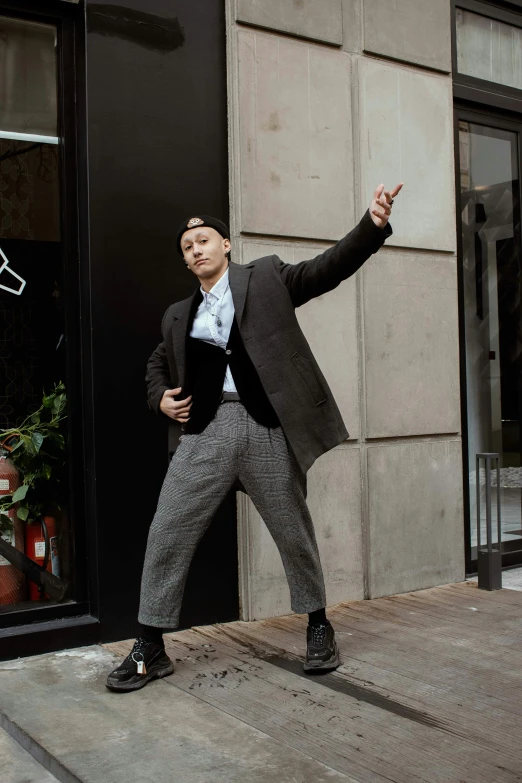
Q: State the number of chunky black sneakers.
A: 2